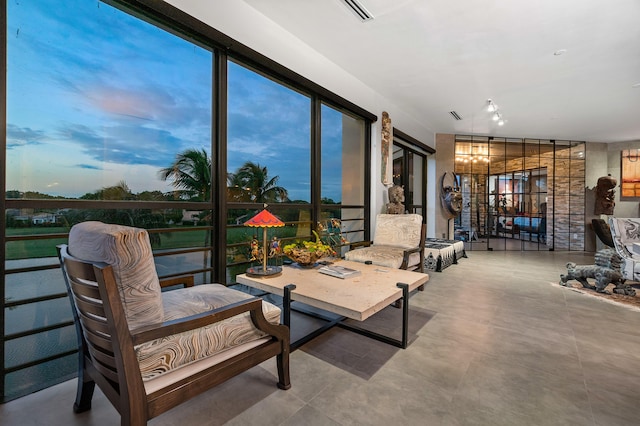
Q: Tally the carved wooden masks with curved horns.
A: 1